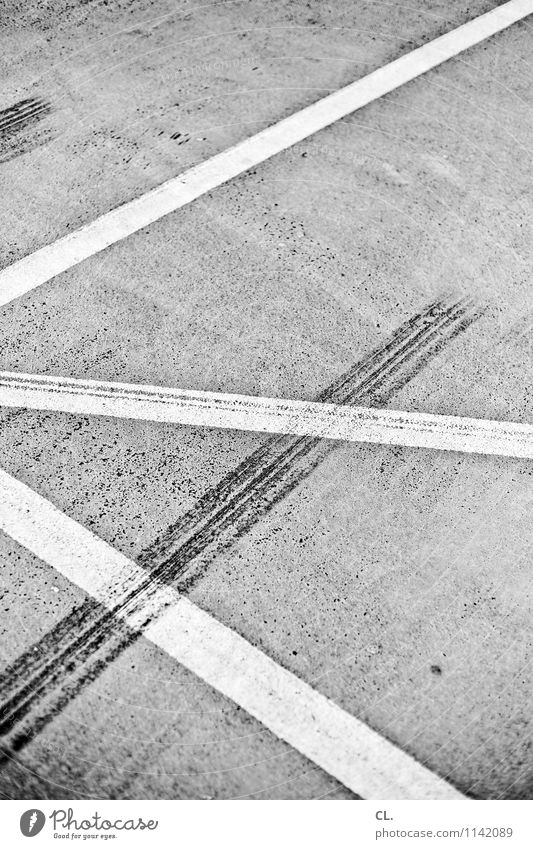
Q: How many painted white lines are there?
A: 3